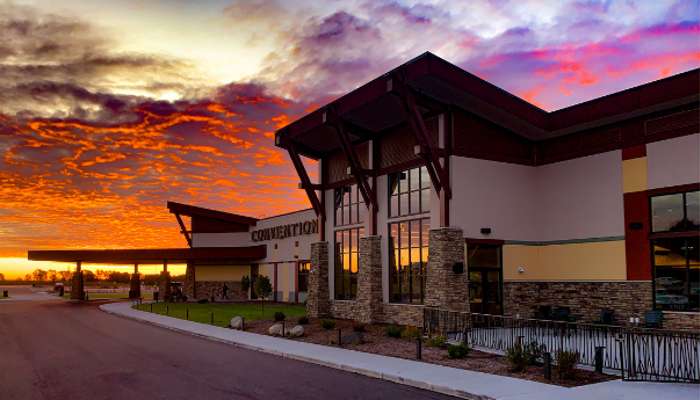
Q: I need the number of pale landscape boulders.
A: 3